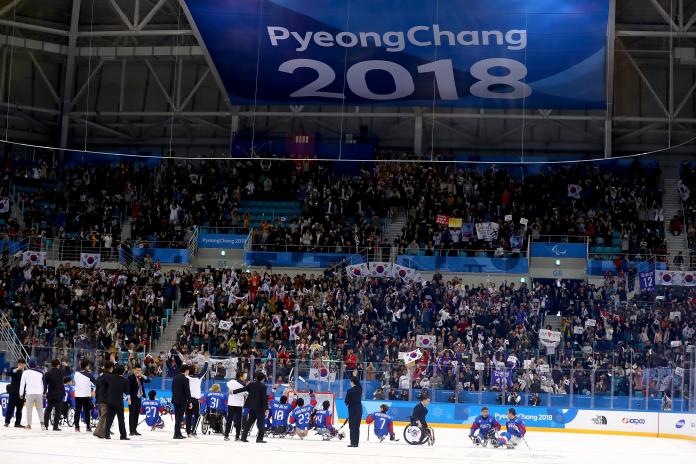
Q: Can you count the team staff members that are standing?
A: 12